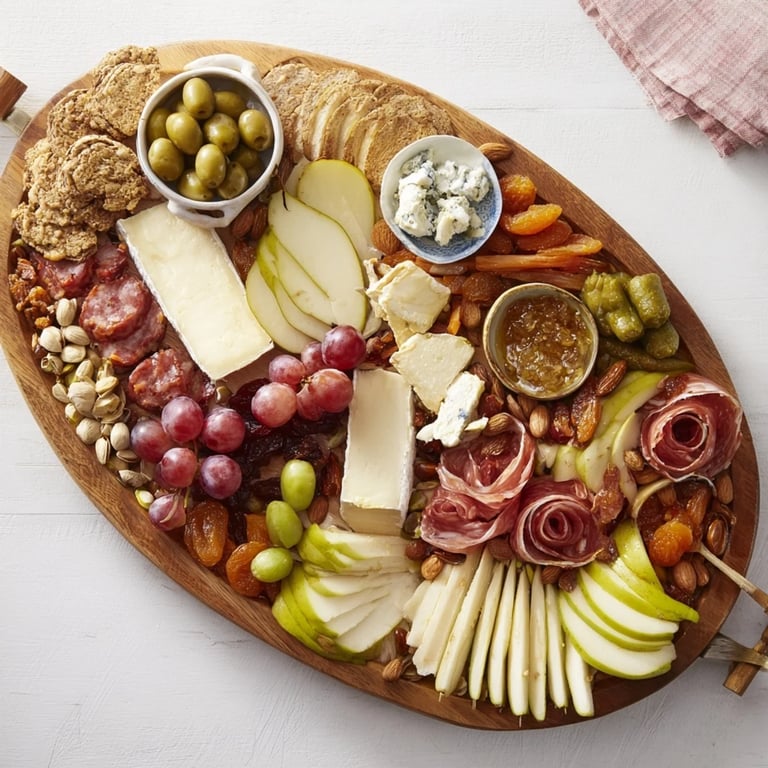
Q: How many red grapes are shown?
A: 12